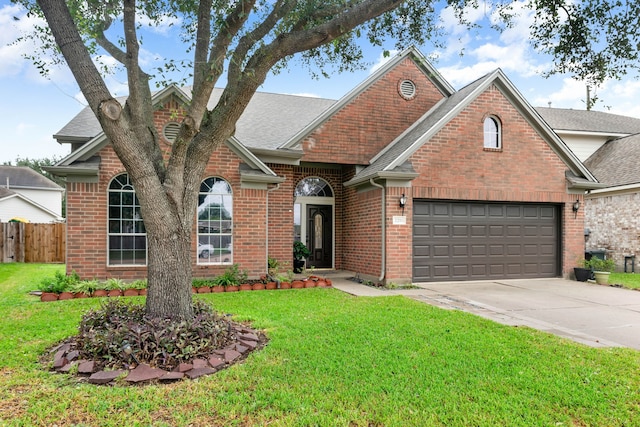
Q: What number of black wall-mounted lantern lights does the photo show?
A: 2